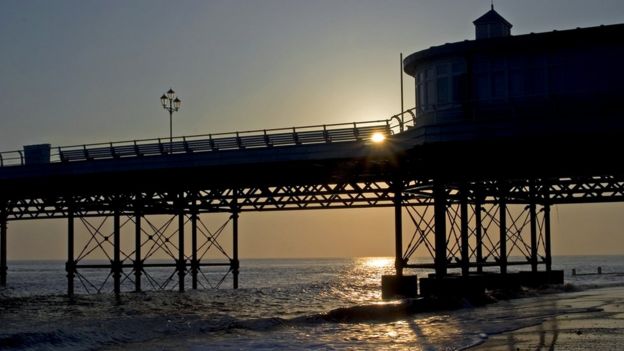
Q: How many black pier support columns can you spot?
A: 14